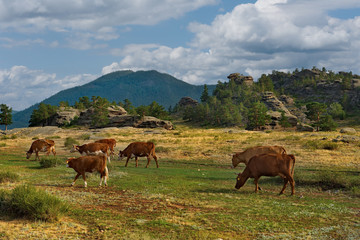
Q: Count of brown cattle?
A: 7